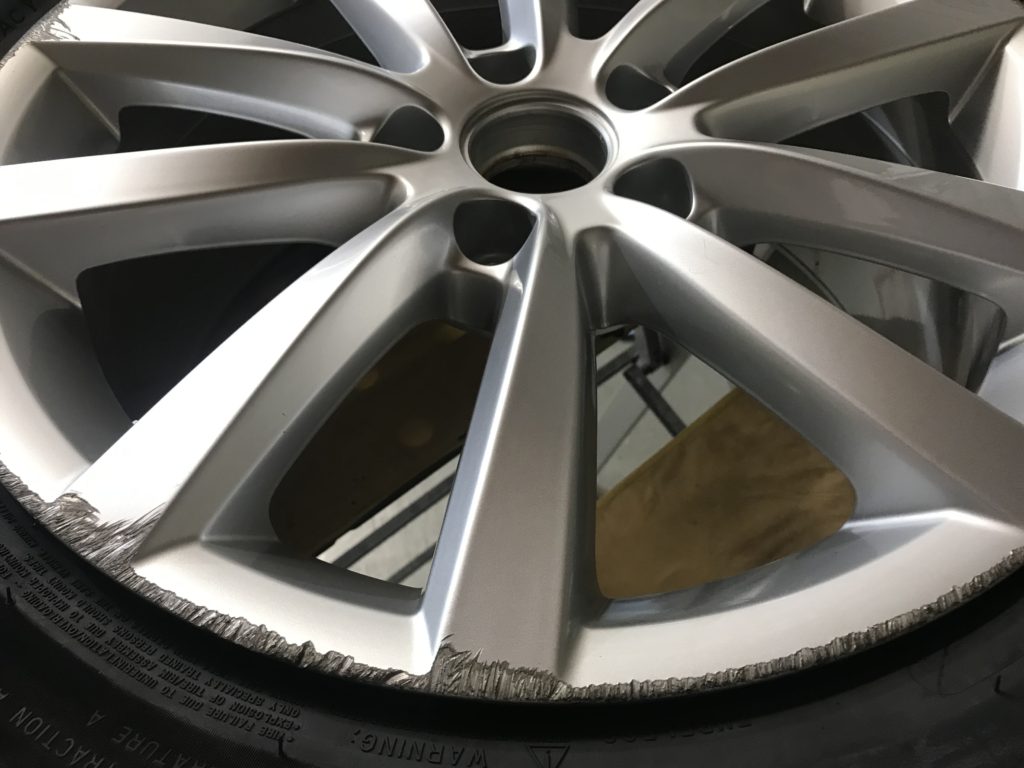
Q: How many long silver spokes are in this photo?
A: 10